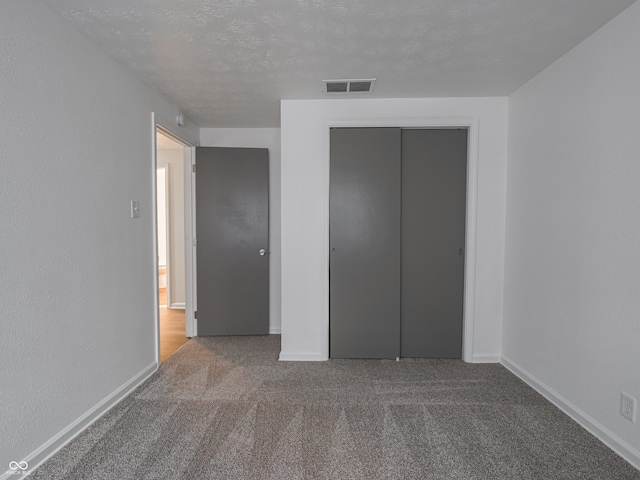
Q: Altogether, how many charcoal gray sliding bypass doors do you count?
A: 2